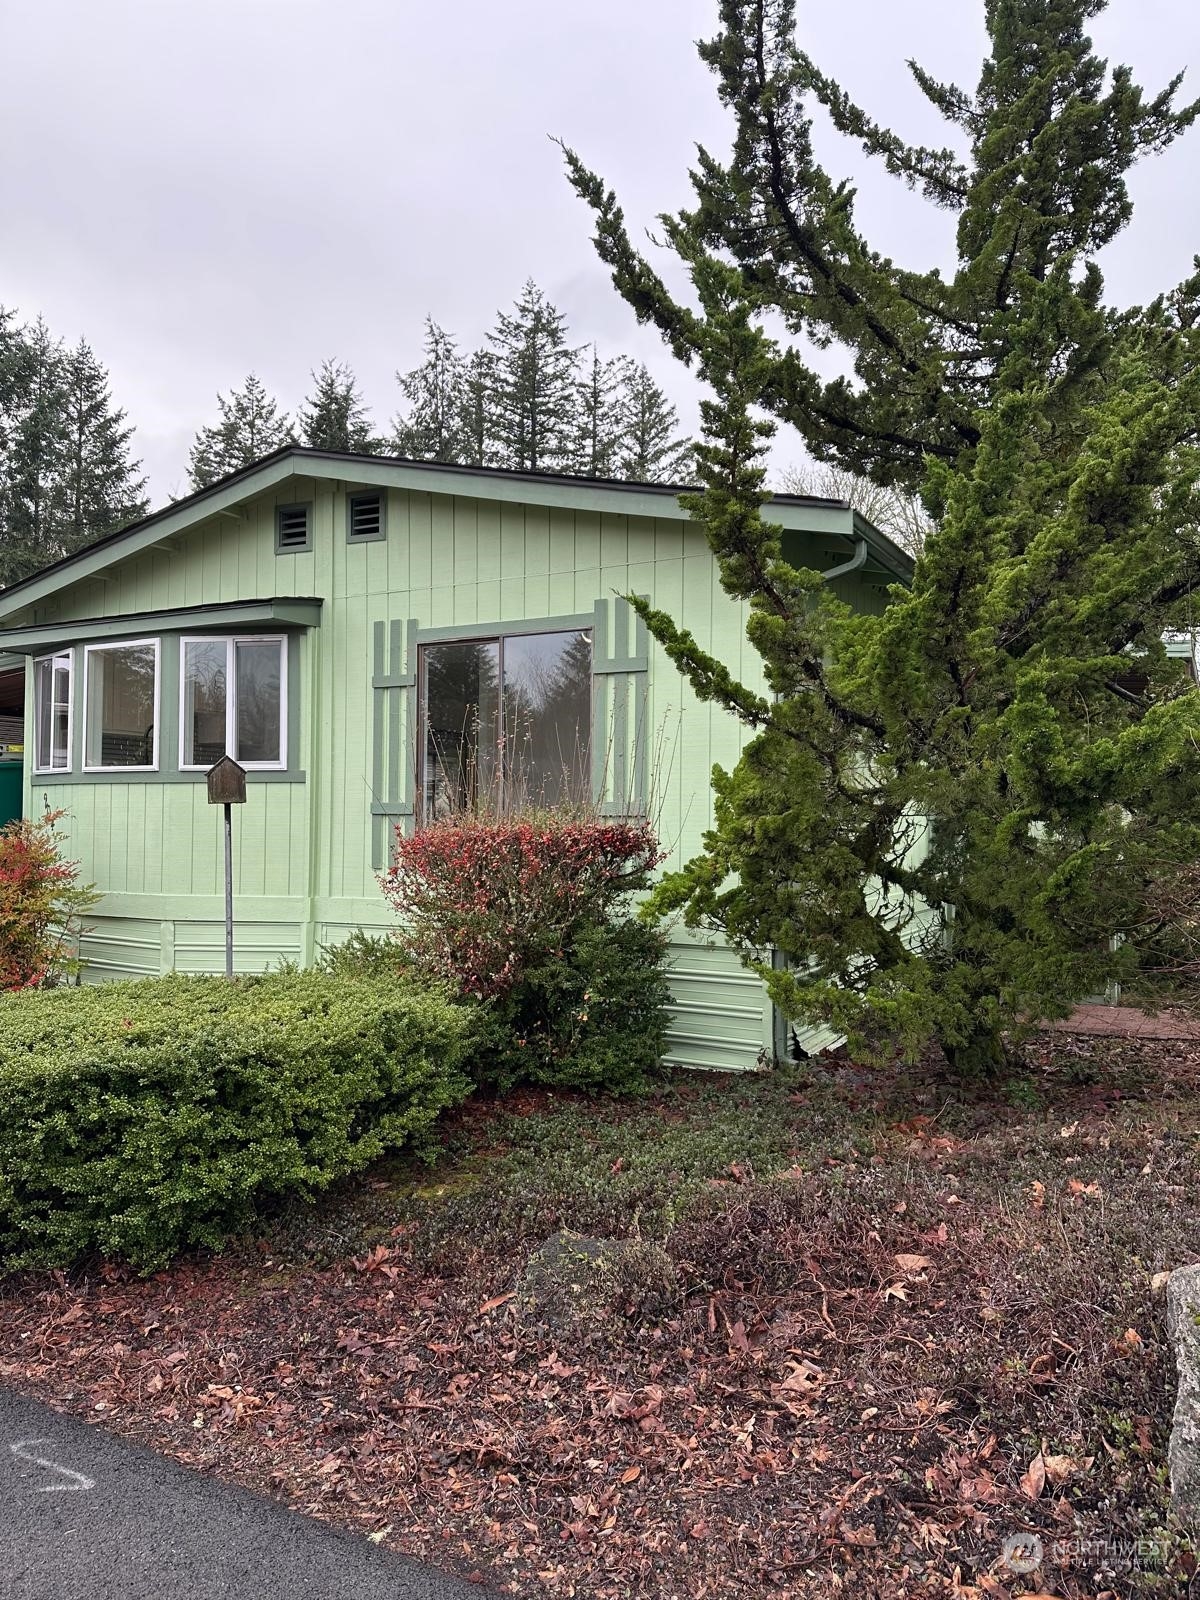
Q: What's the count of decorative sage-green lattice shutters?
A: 2